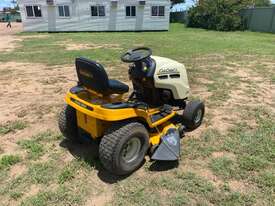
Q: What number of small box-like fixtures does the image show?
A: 3